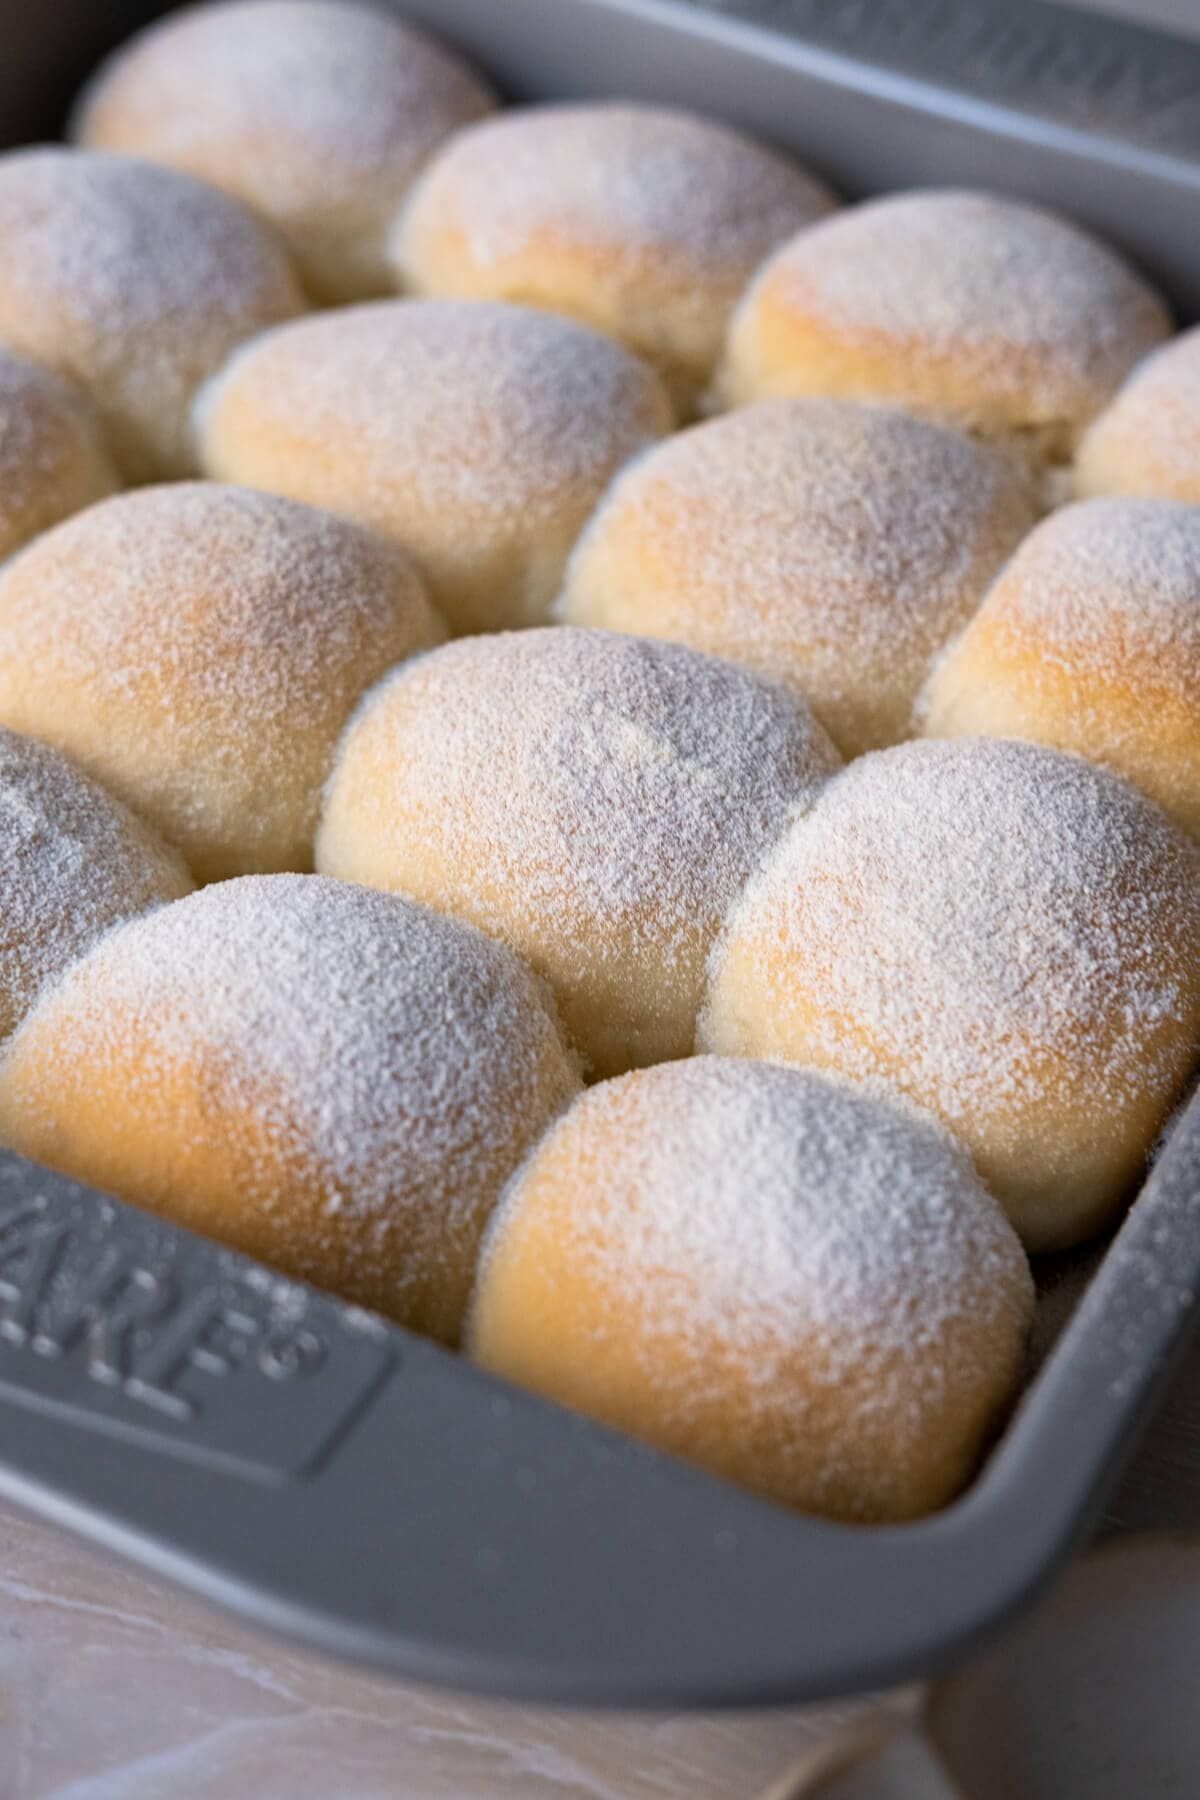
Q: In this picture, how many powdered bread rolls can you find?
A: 15